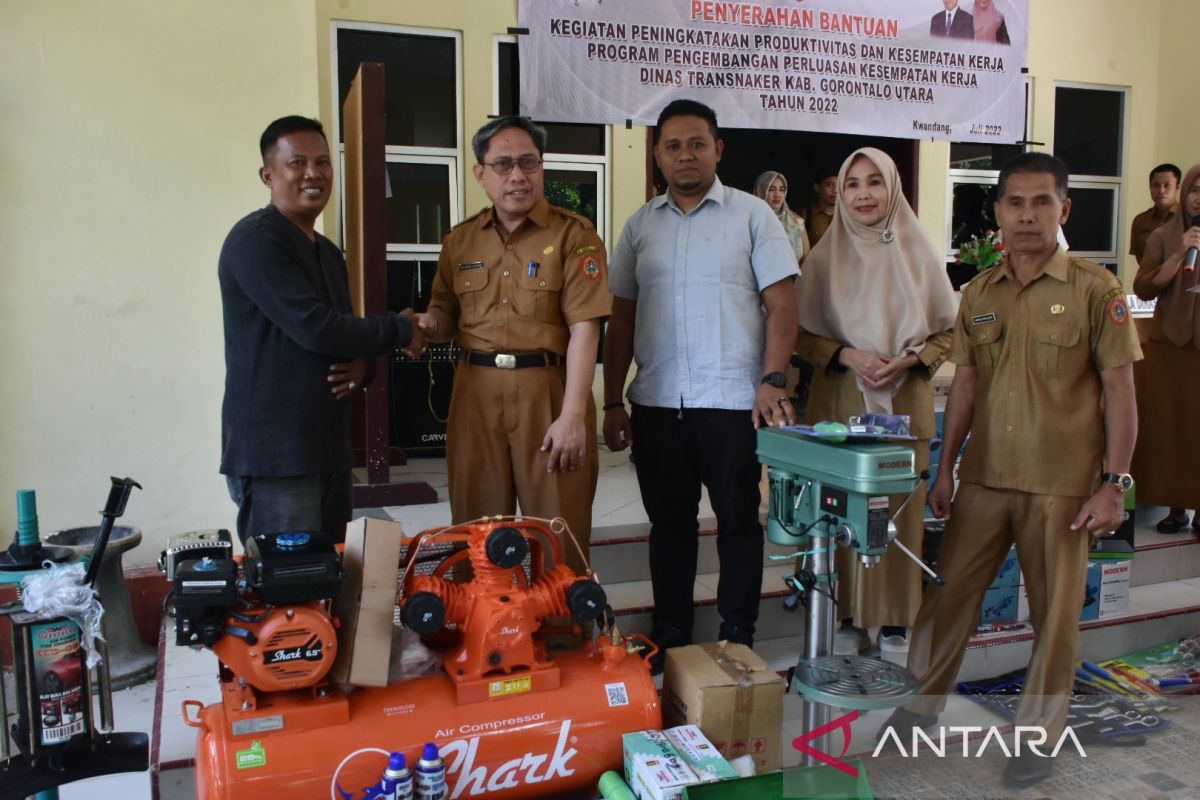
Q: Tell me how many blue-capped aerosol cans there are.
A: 2